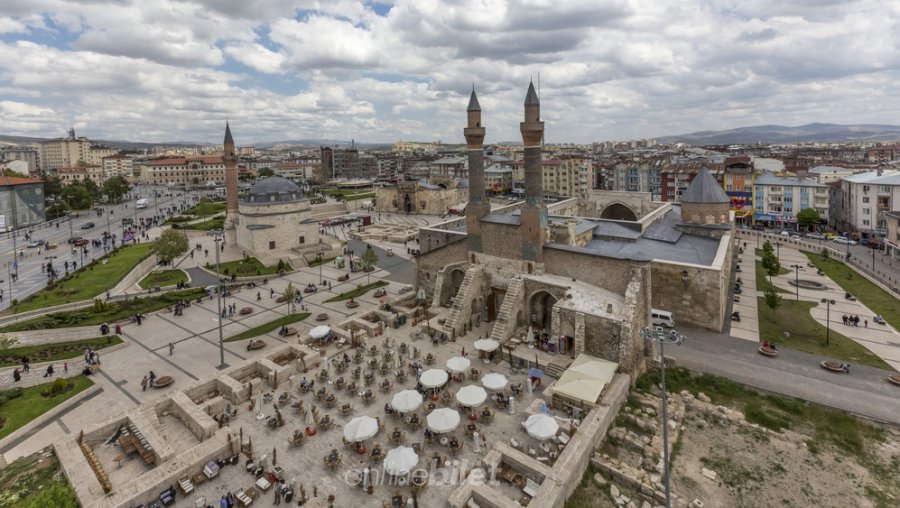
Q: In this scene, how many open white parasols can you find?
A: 11